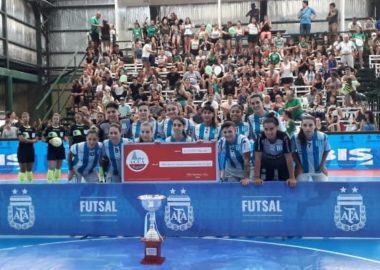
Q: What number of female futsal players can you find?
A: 13